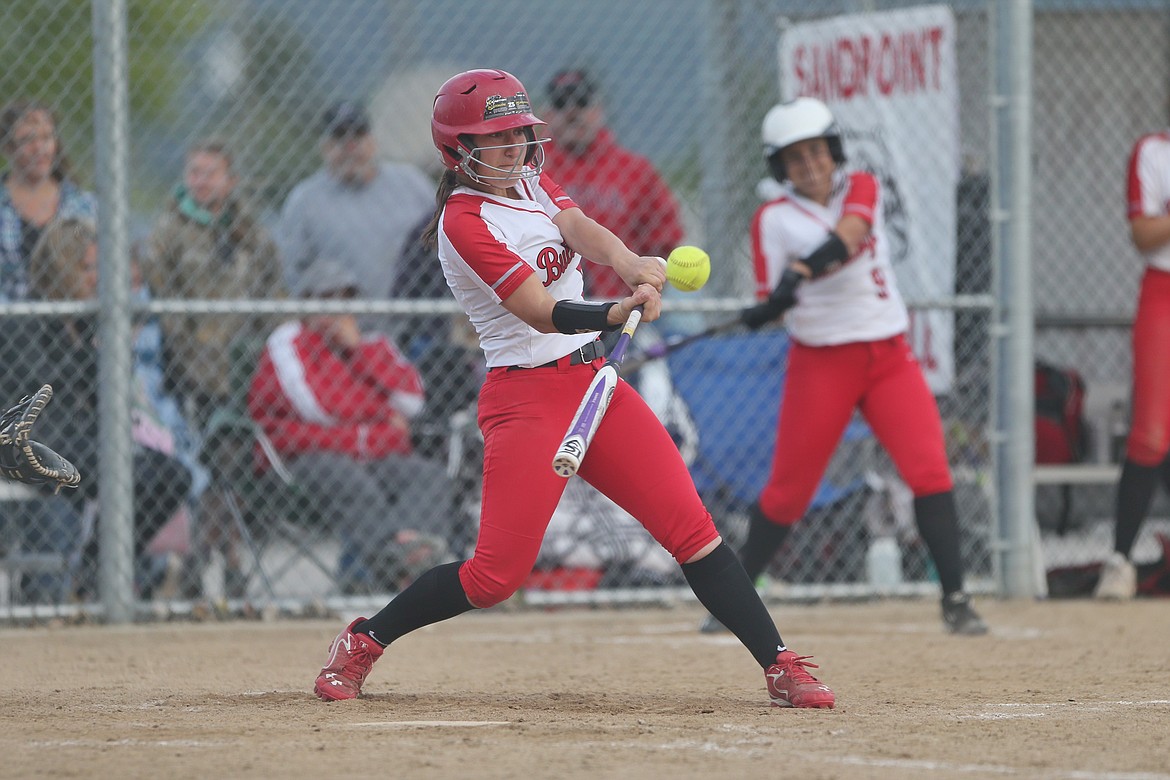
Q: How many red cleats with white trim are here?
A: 2